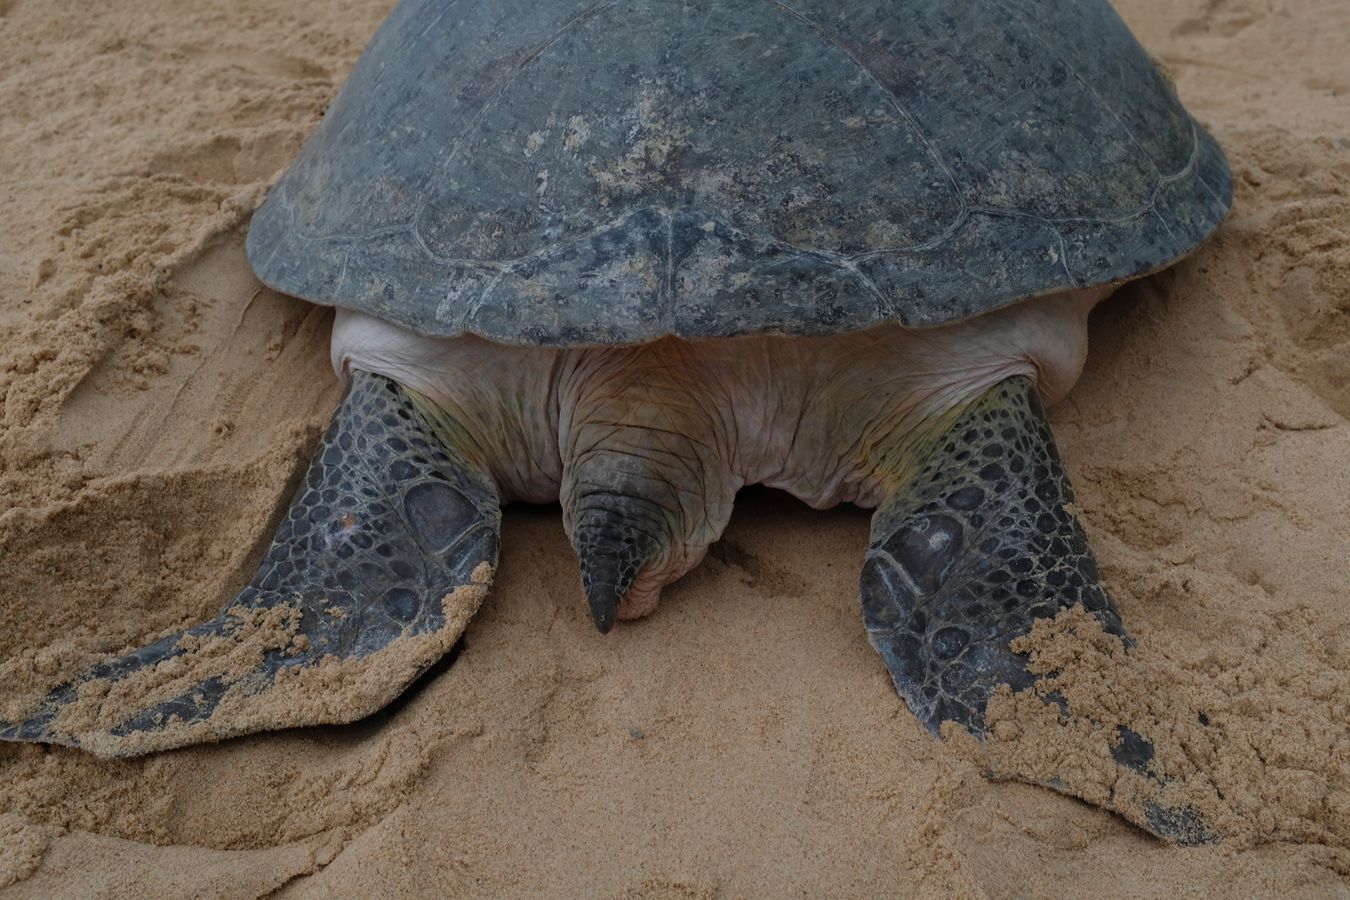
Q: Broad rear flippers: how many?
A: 2